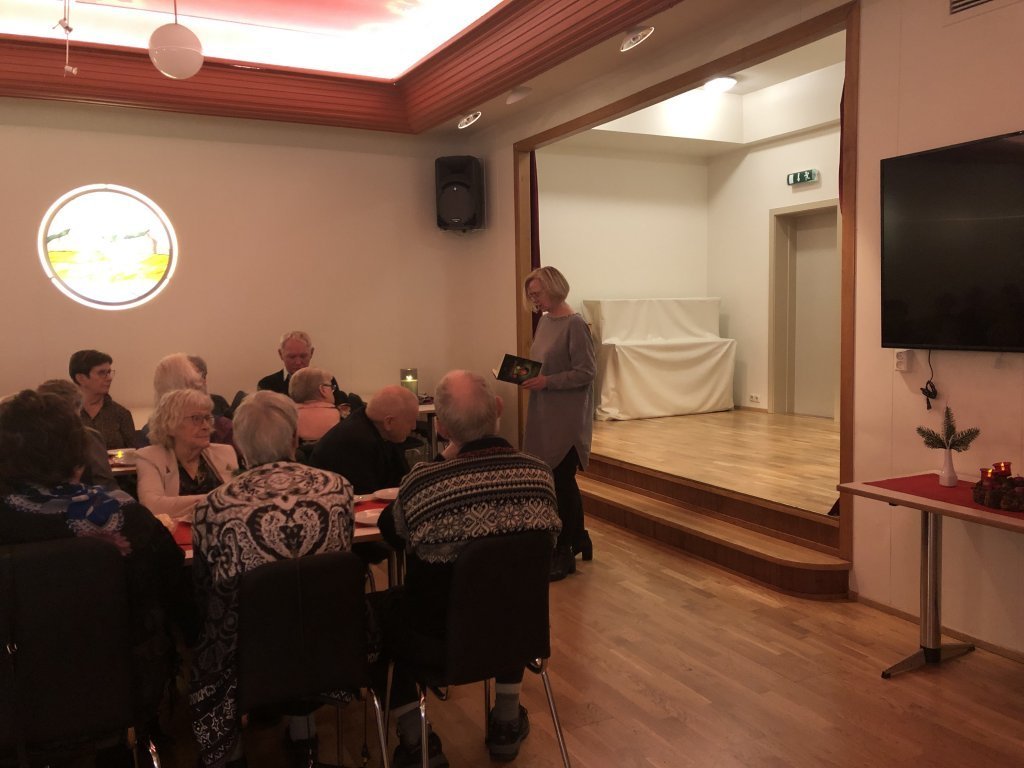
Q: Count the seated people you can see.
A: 11